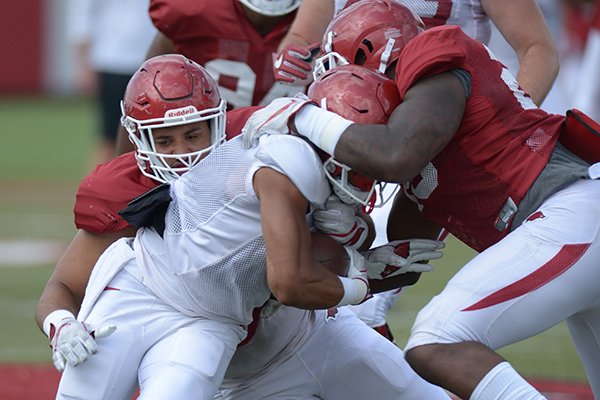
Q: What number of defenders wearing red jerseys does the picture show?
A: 3